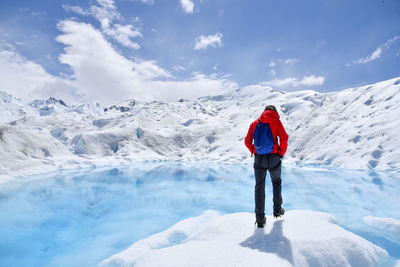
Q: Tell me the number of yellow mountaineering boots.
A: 0